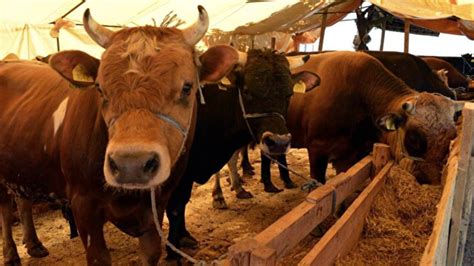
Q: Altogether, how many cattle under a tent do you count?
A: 5